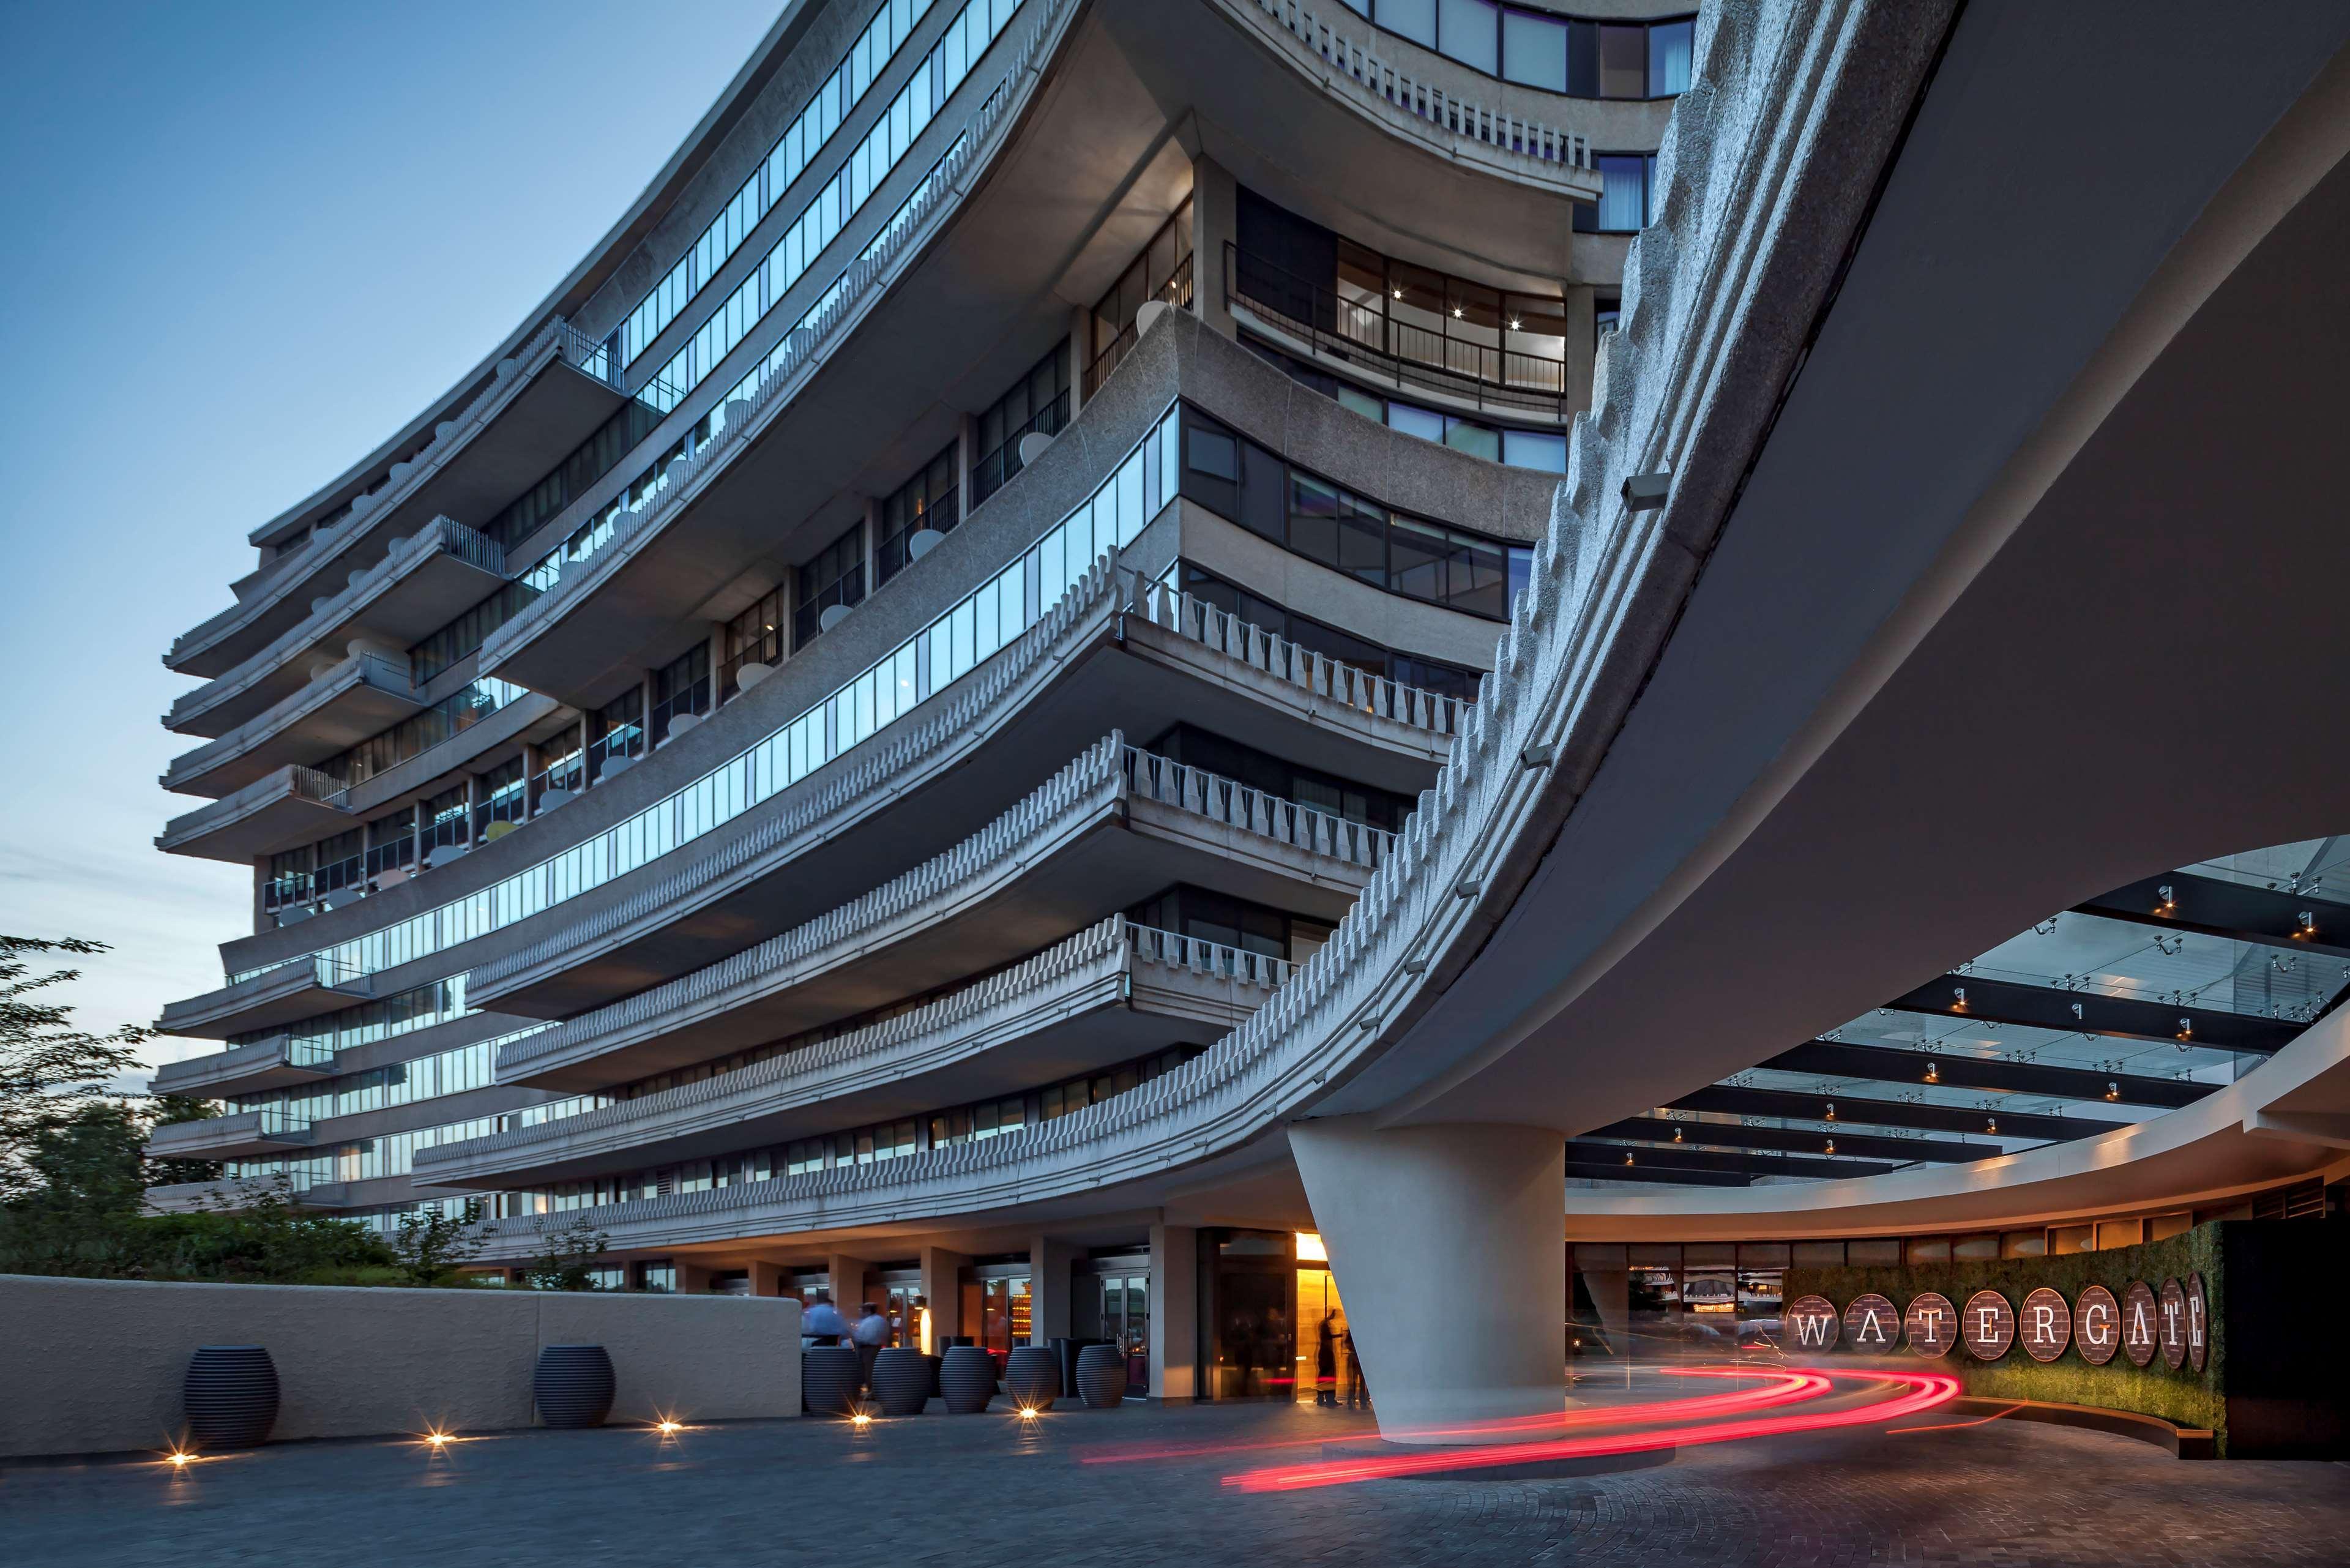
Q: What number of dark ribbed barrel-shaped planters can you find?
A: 7